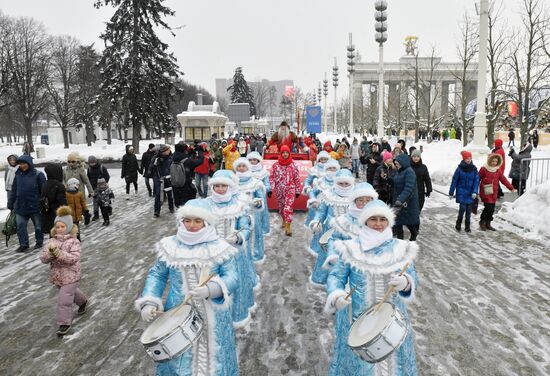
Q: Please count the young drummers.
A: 9